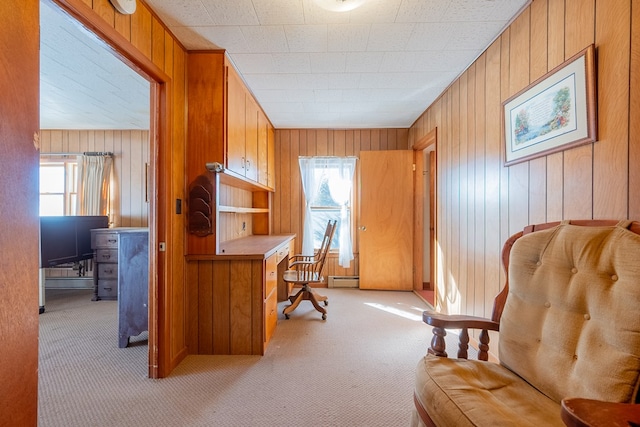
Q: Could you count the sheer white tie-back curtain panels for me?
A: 2